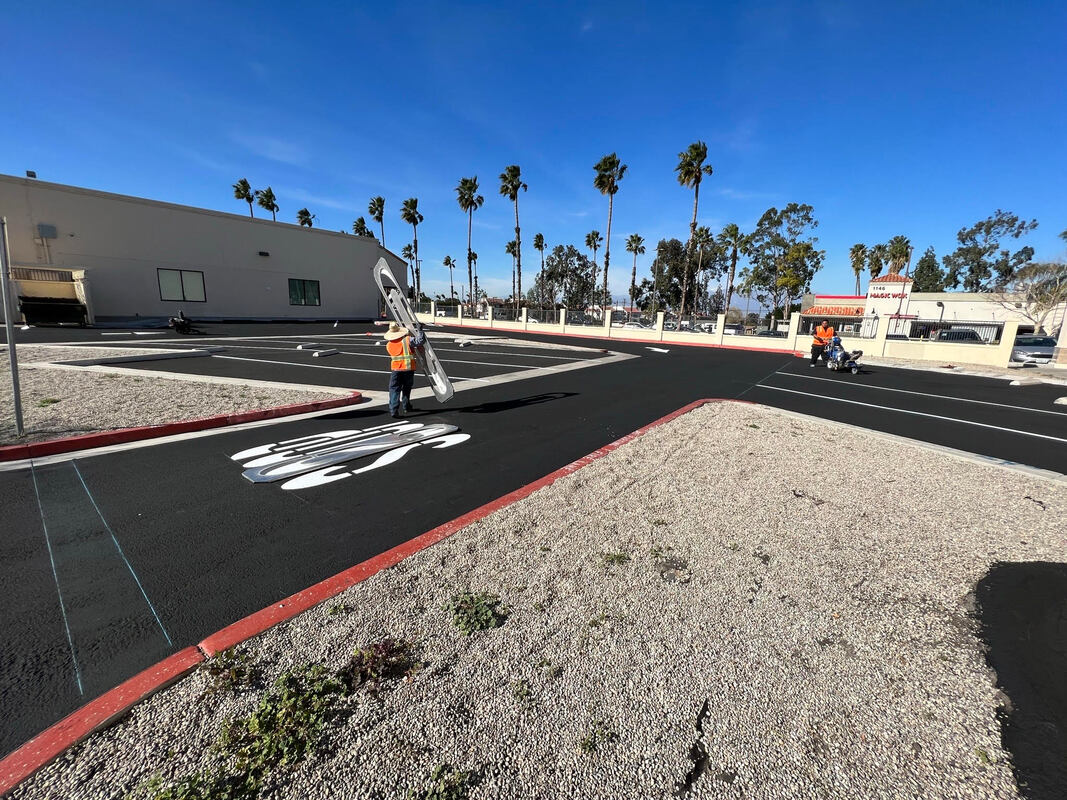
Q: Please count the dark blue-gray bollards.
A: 0